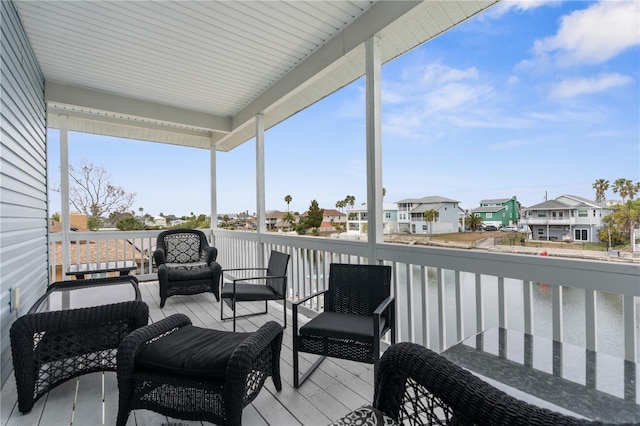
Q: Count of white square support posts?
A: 4